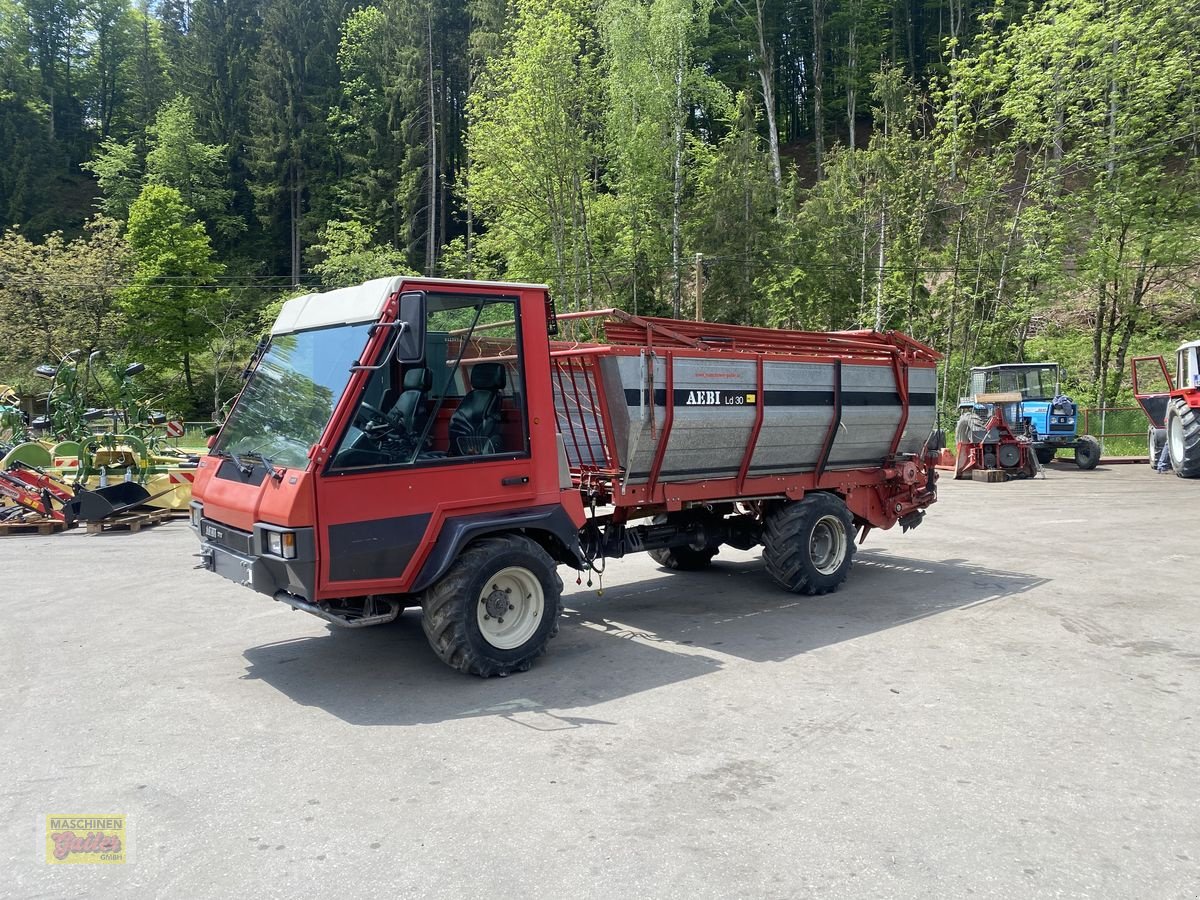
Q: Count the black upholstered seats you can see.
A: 2